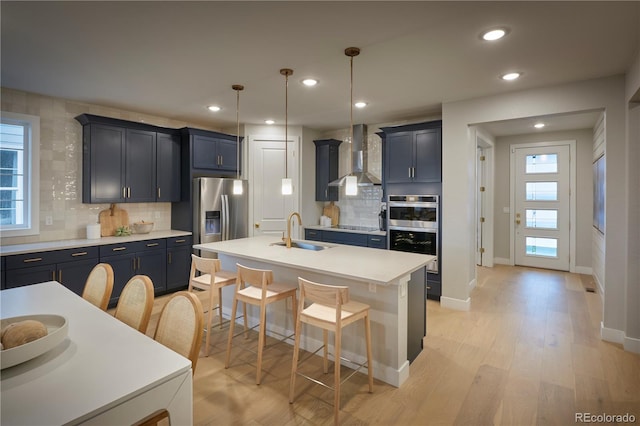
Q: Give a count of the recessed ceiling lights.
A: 7